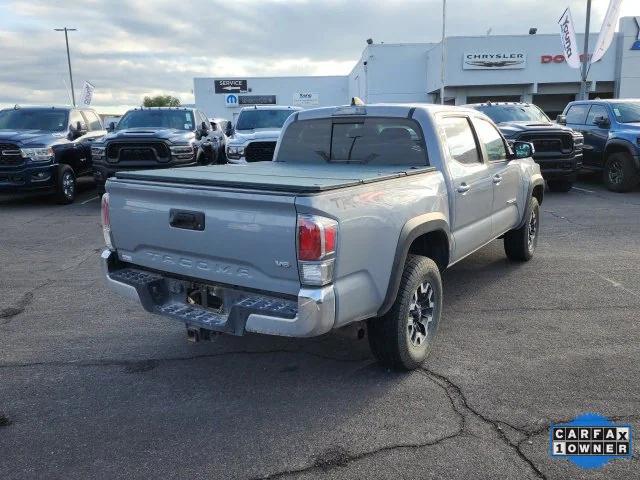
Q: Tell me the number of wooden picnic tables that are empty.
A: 0